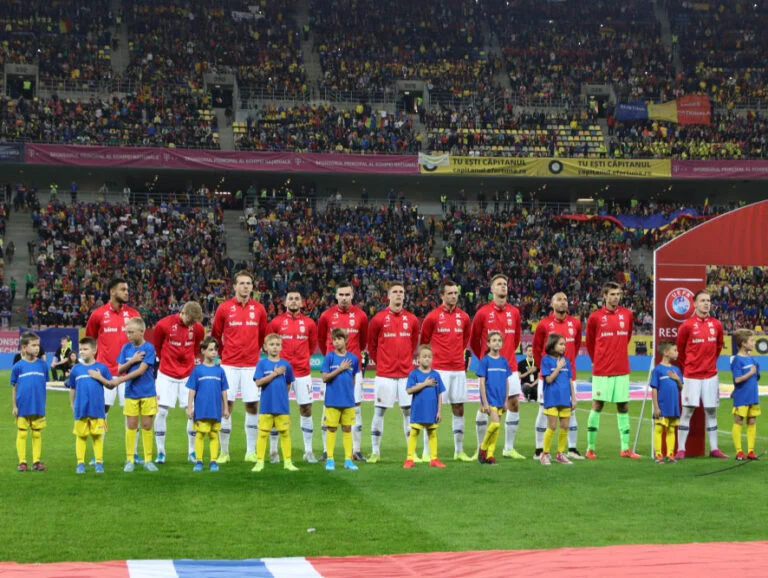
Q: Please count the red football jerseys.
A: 11